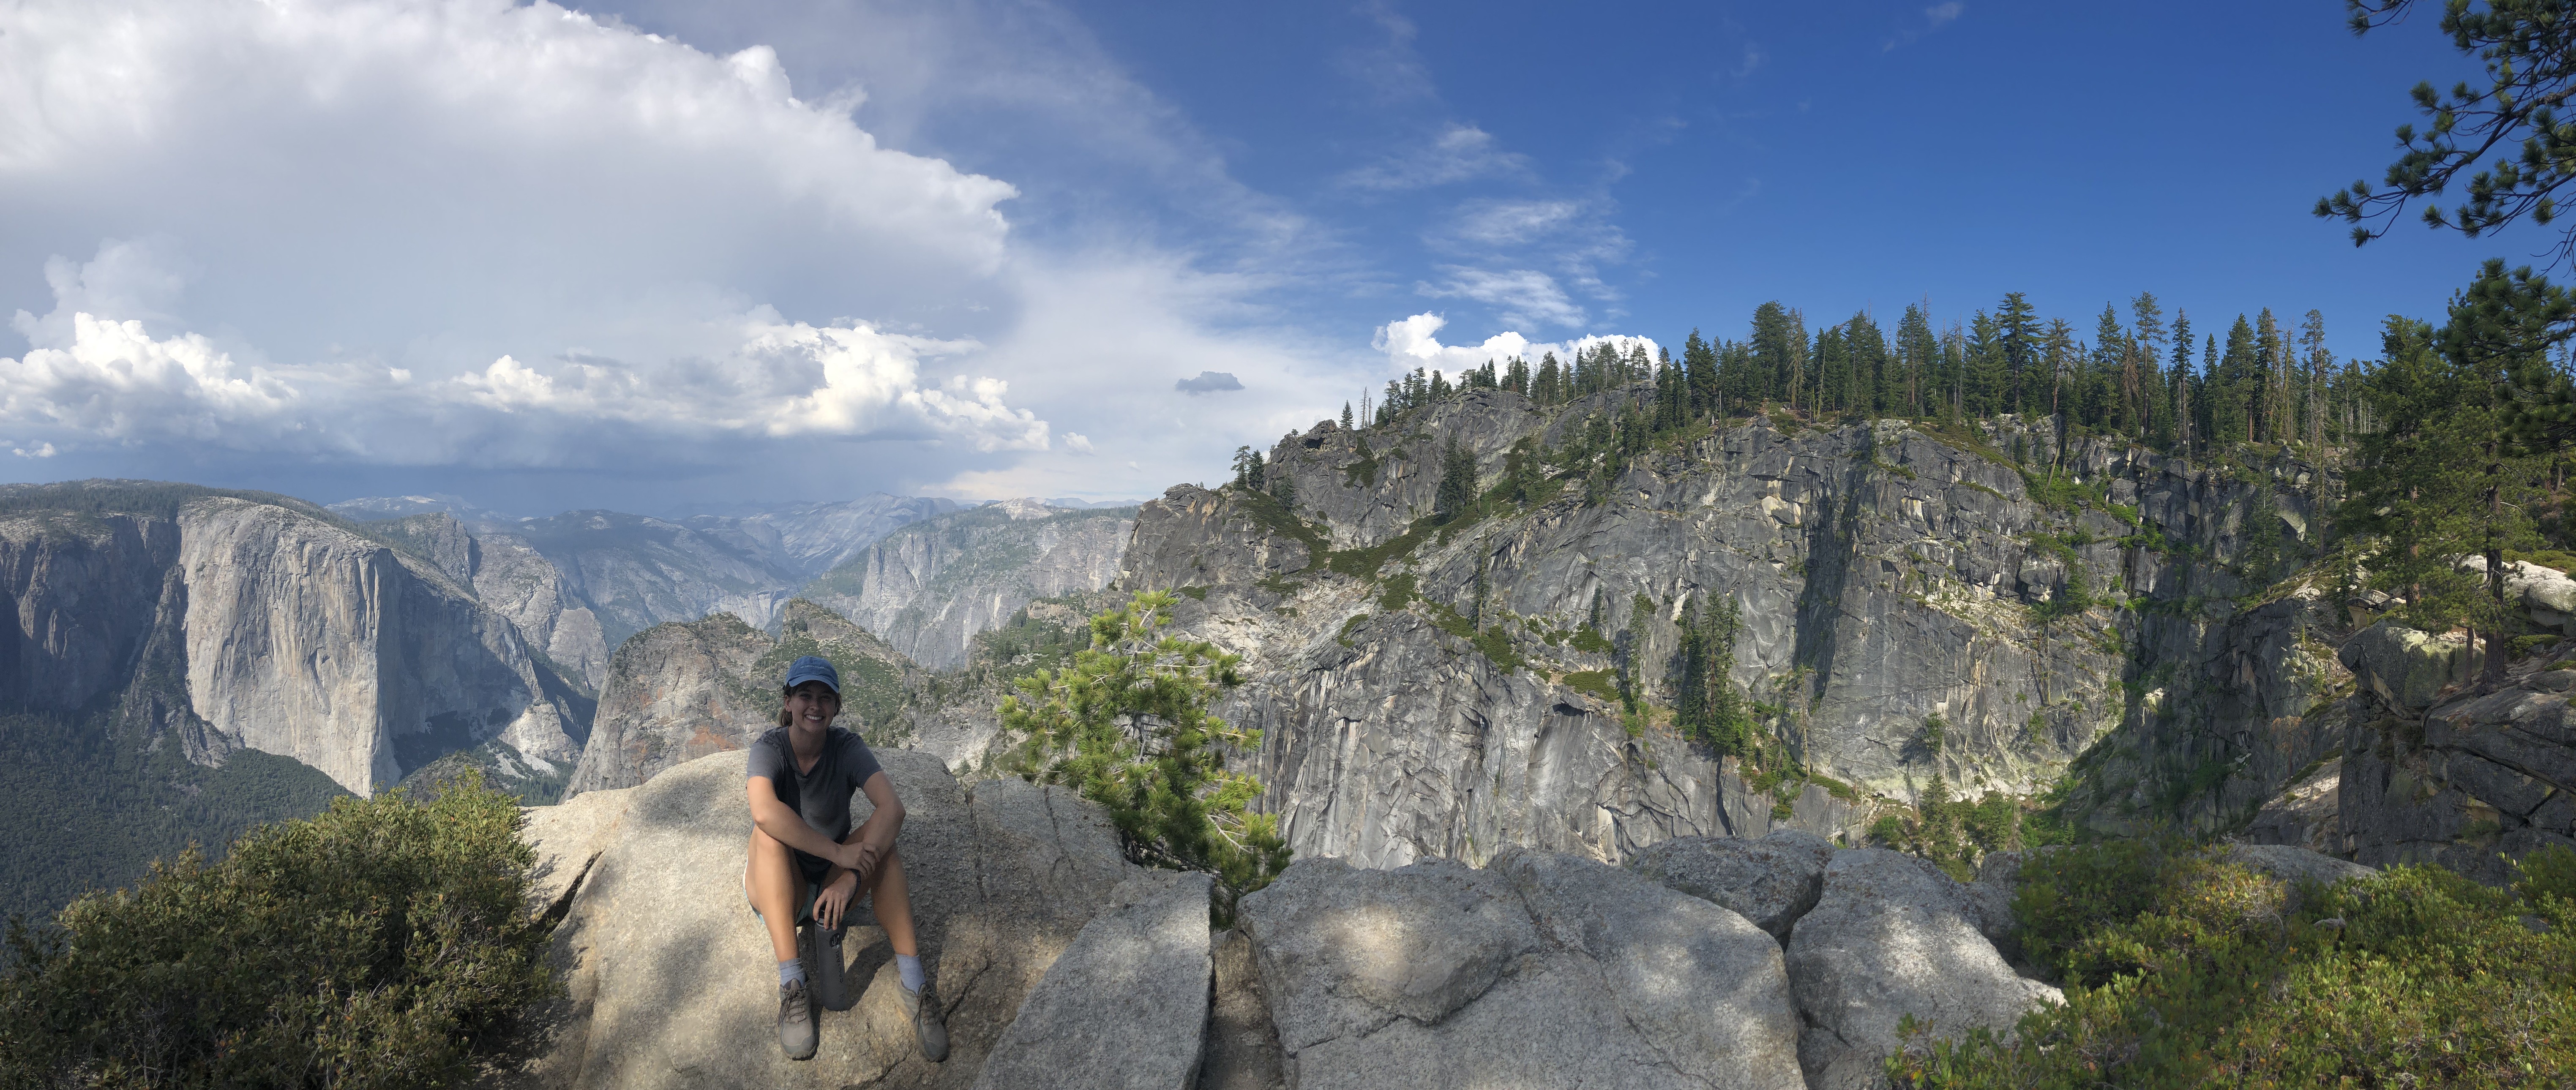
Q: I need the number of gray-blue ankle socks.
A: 2